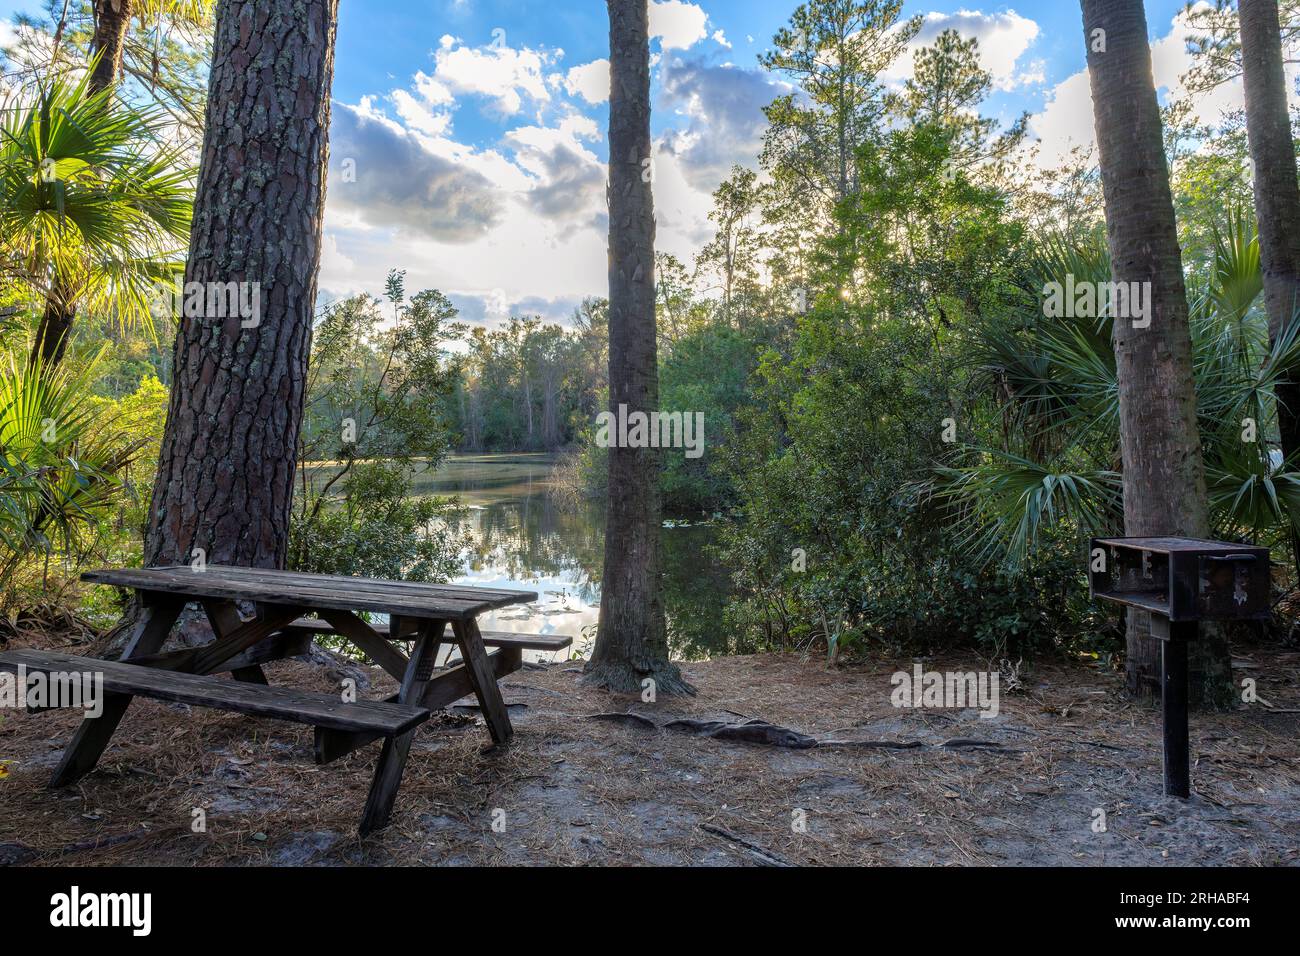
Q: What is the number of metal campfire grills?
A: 1